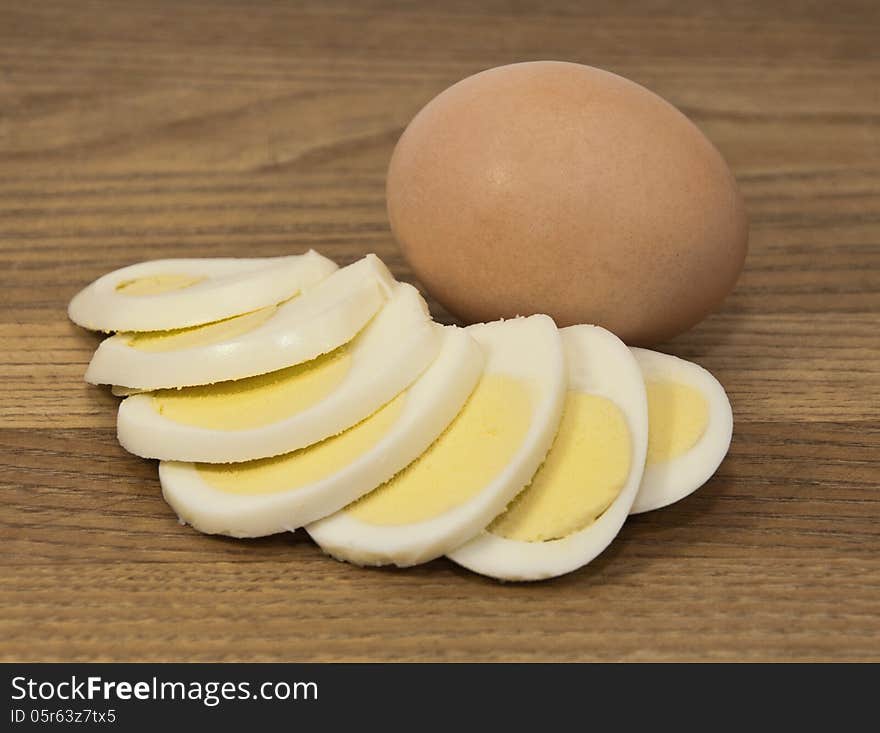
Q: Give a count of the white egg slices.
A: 7